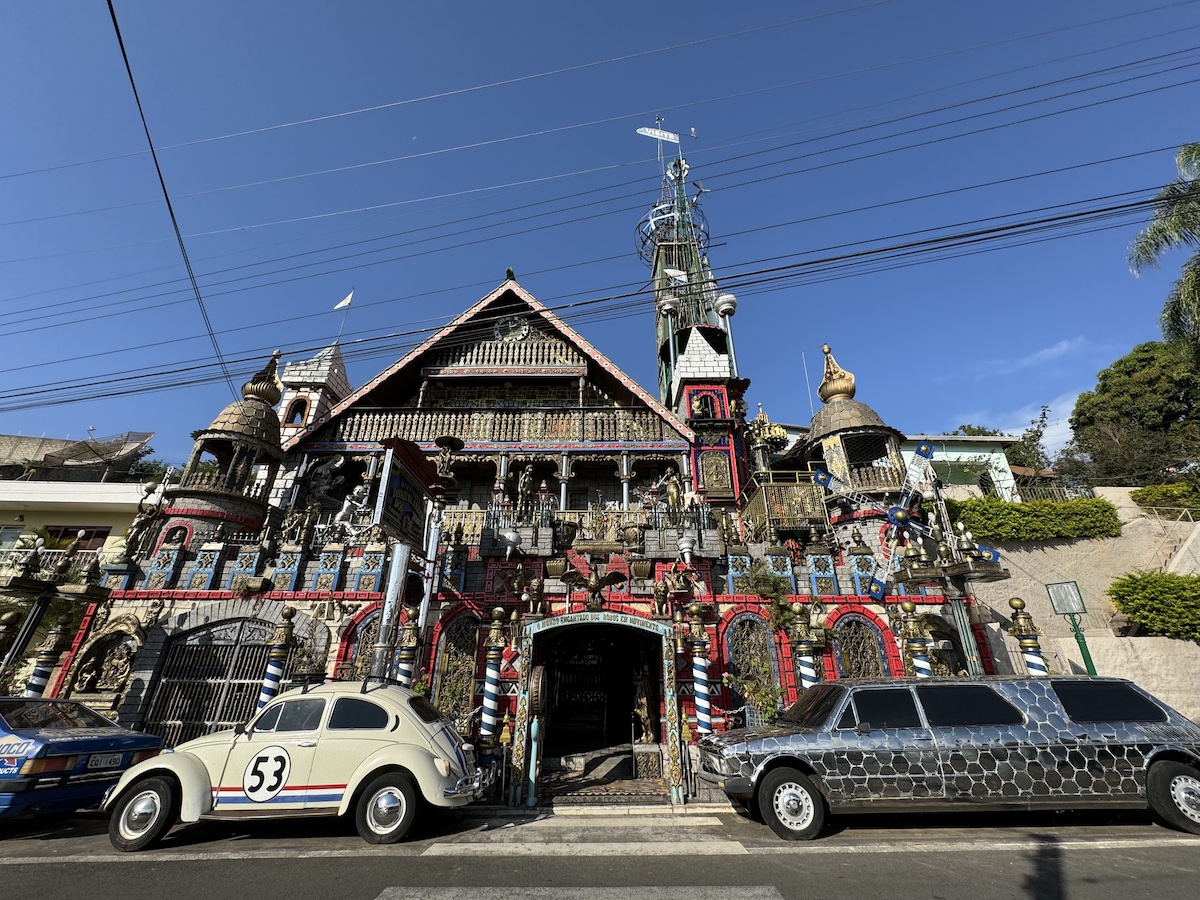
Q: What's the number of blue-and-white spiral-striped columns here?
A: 8